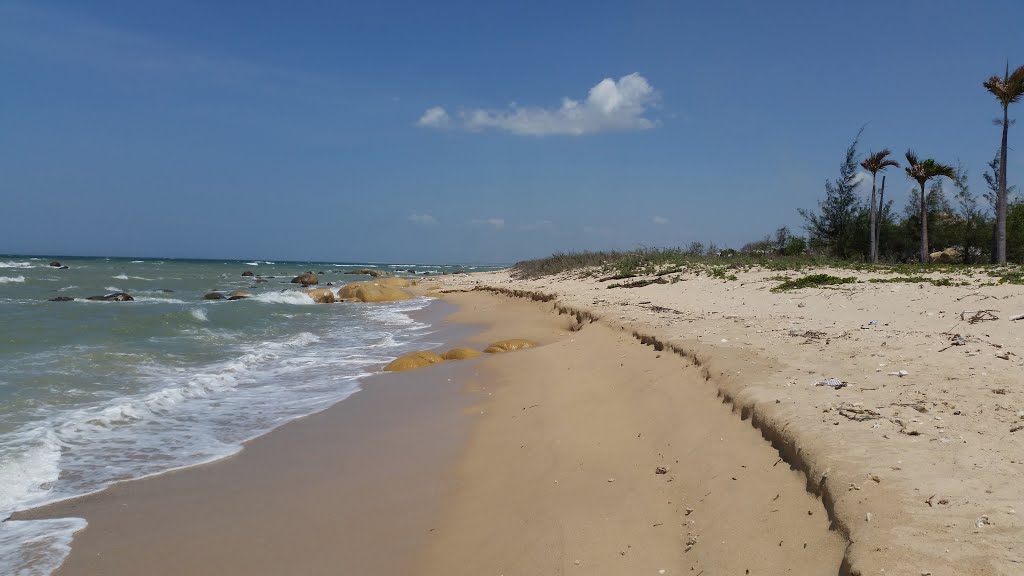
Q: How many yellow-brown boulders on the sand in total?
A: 3